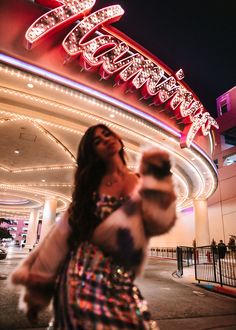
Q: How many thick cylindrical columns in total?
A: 3